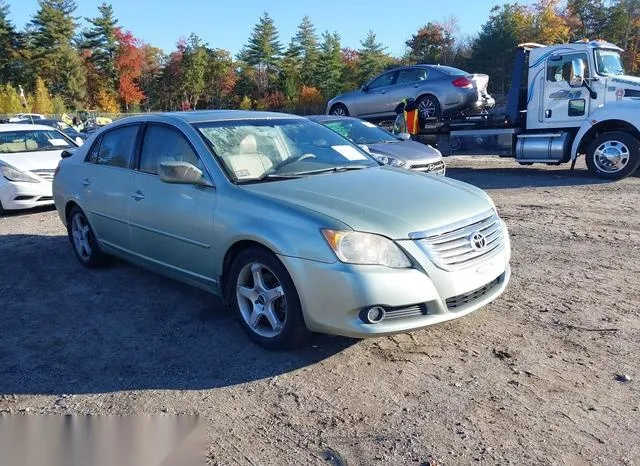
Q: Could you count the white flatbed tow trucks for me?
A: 1